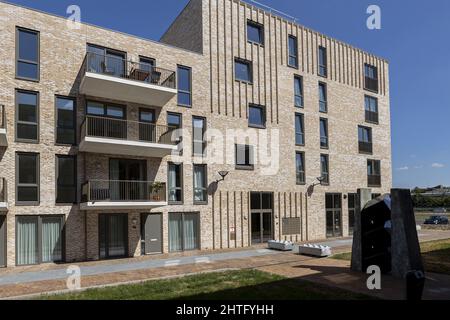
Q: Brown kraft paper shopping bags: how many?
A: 0